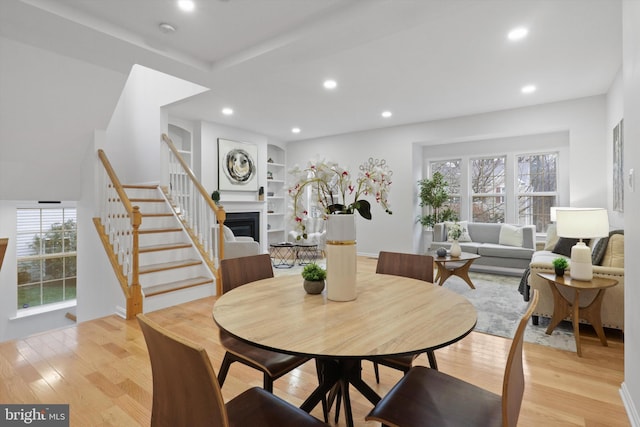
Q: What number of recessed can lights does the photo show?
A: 7